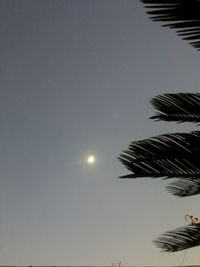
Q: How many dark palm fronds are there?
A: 5